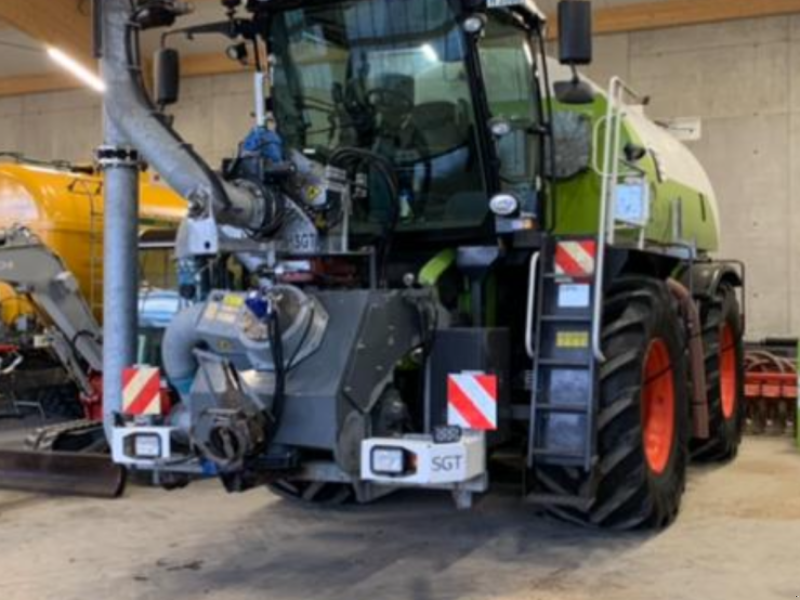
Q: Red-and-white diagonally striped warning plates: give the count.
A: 3